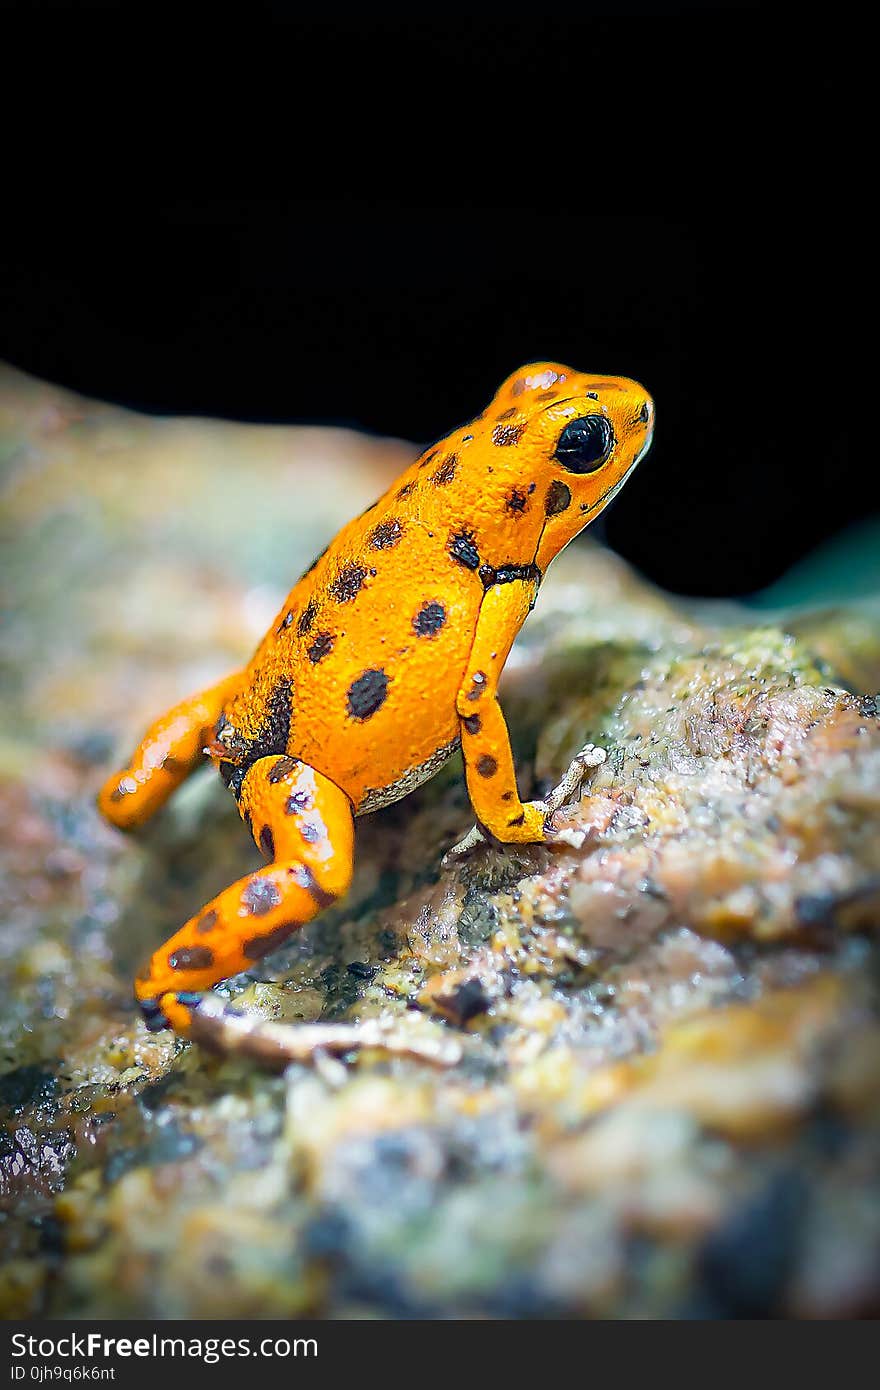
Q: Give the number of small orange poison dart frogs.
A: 1